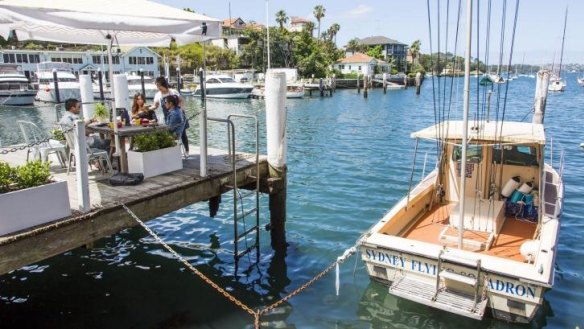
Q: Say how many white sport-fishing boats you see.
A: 1